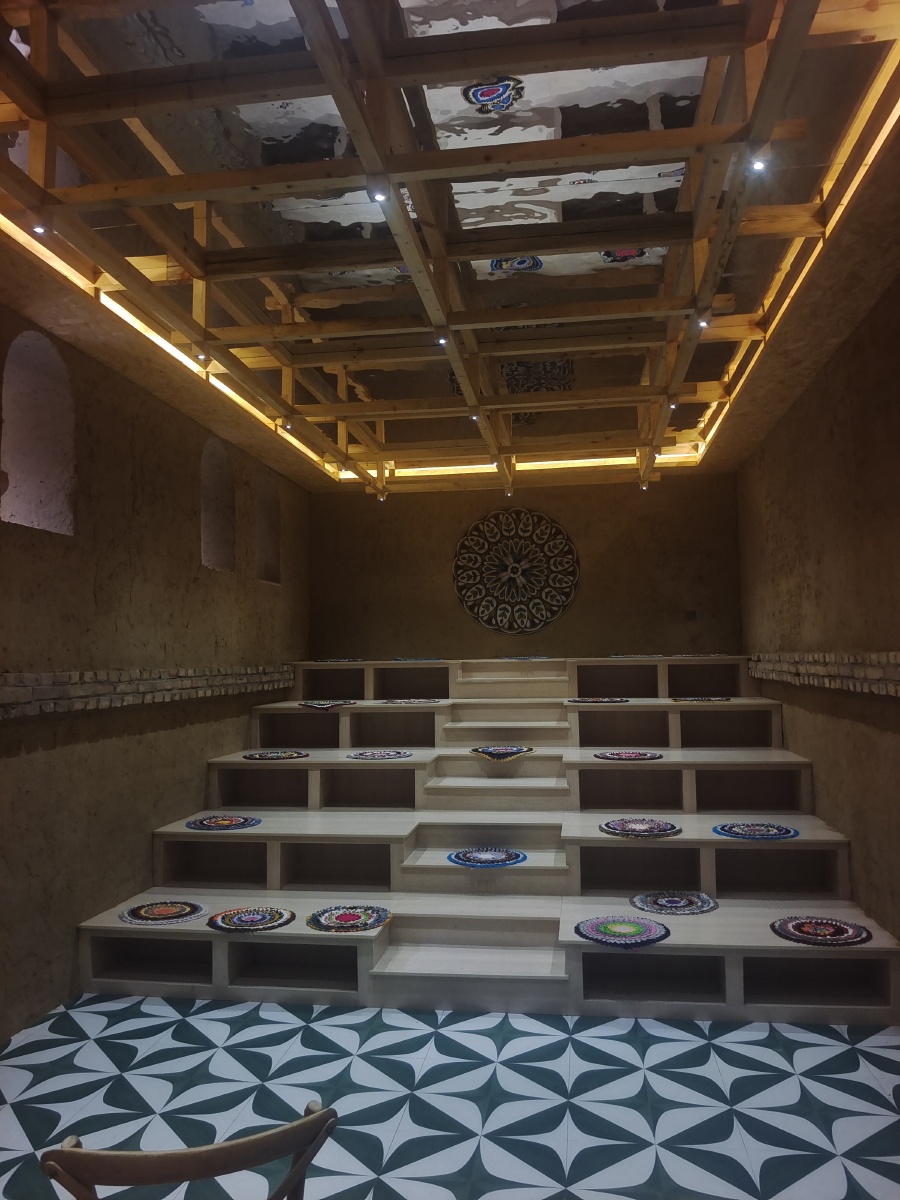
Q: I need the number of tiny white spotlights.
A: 15